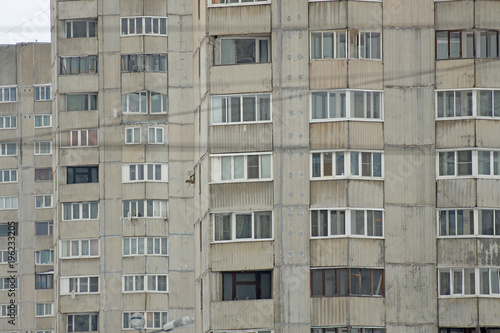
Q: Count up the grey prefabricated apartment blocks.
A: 3